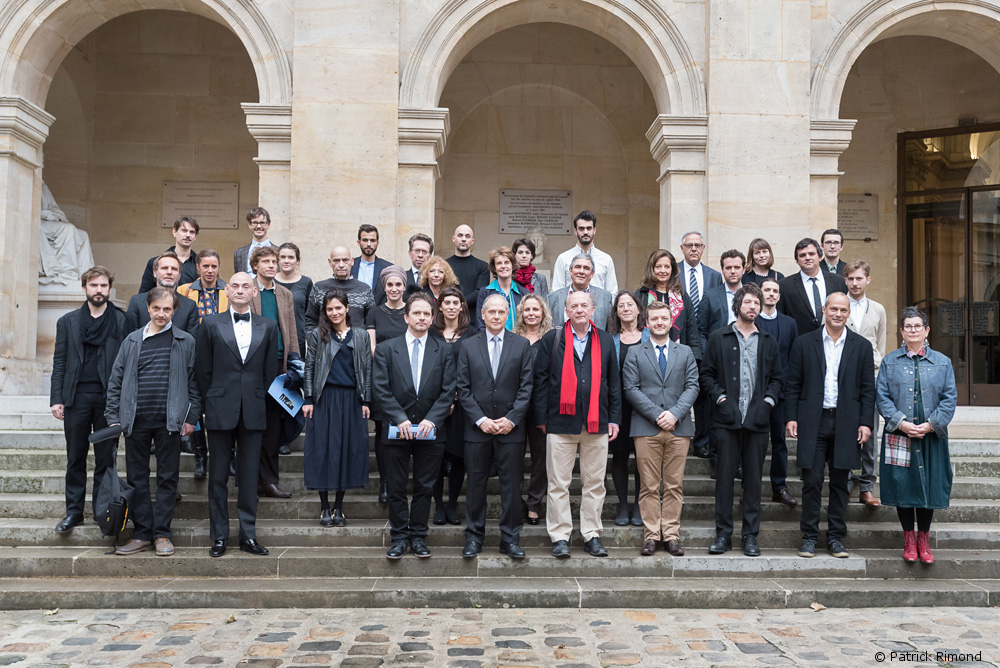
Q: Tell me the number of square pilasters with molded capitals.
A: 5